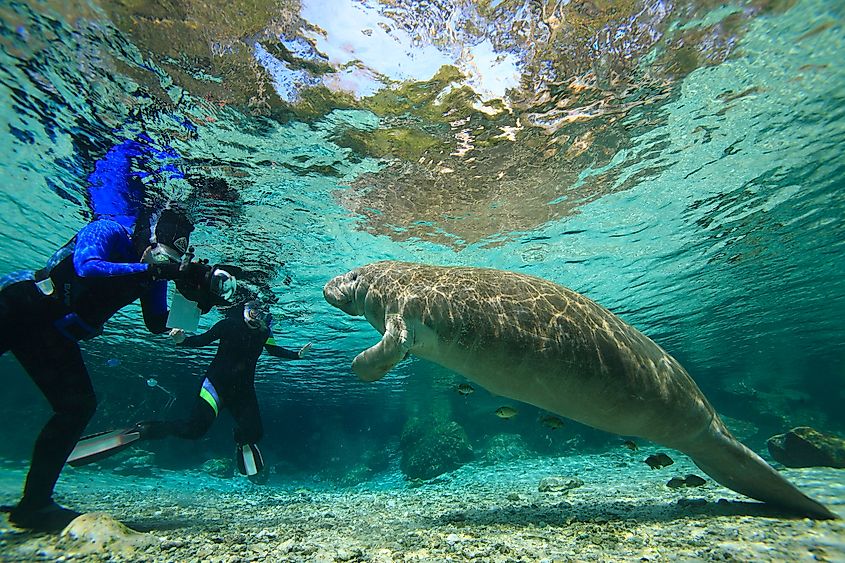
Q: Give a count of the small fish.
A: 8